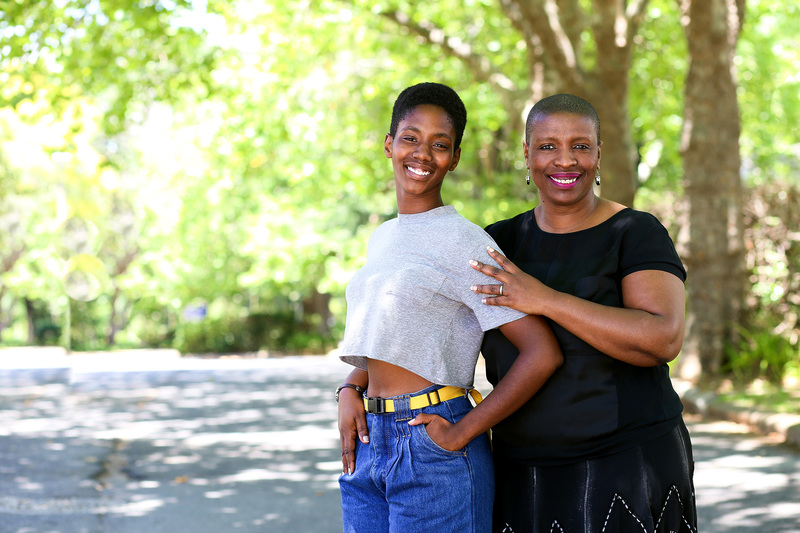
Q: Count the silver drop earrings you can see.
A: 2